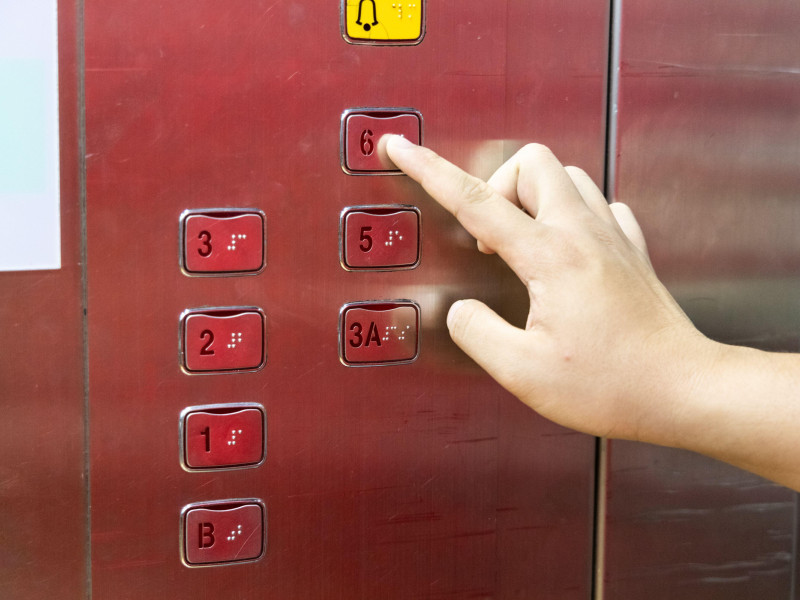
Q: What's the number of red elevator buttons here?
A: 7